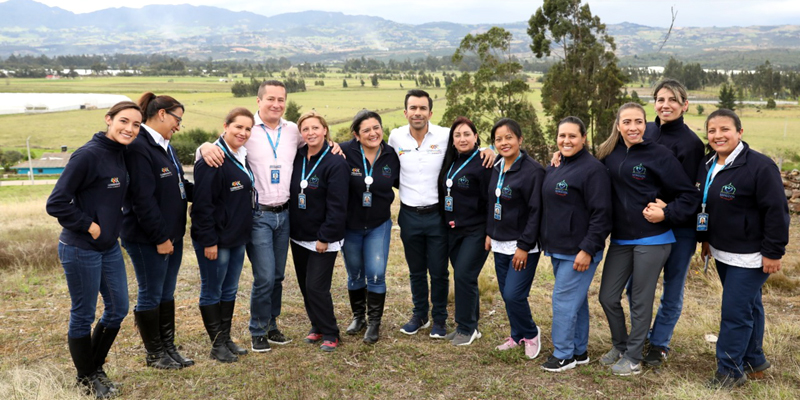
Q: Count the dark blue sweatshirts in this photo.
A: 11